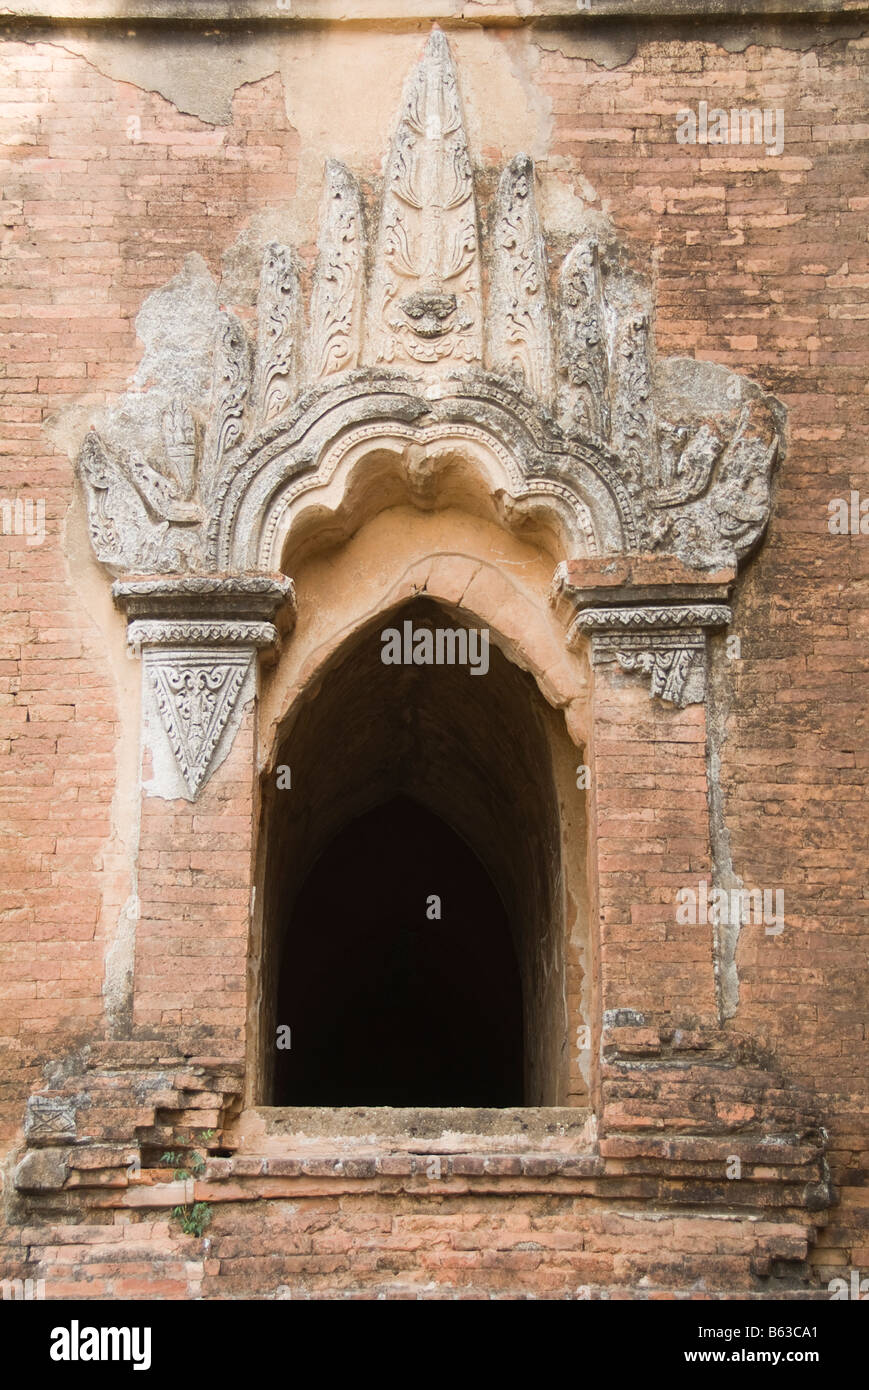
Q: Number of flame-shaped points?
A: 7